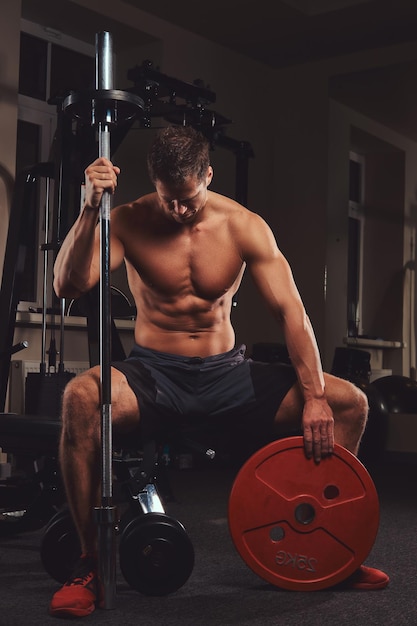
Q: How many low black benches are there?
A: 1